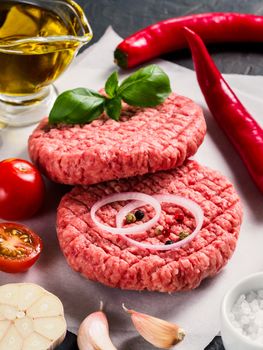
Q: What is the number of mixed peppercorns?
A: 7